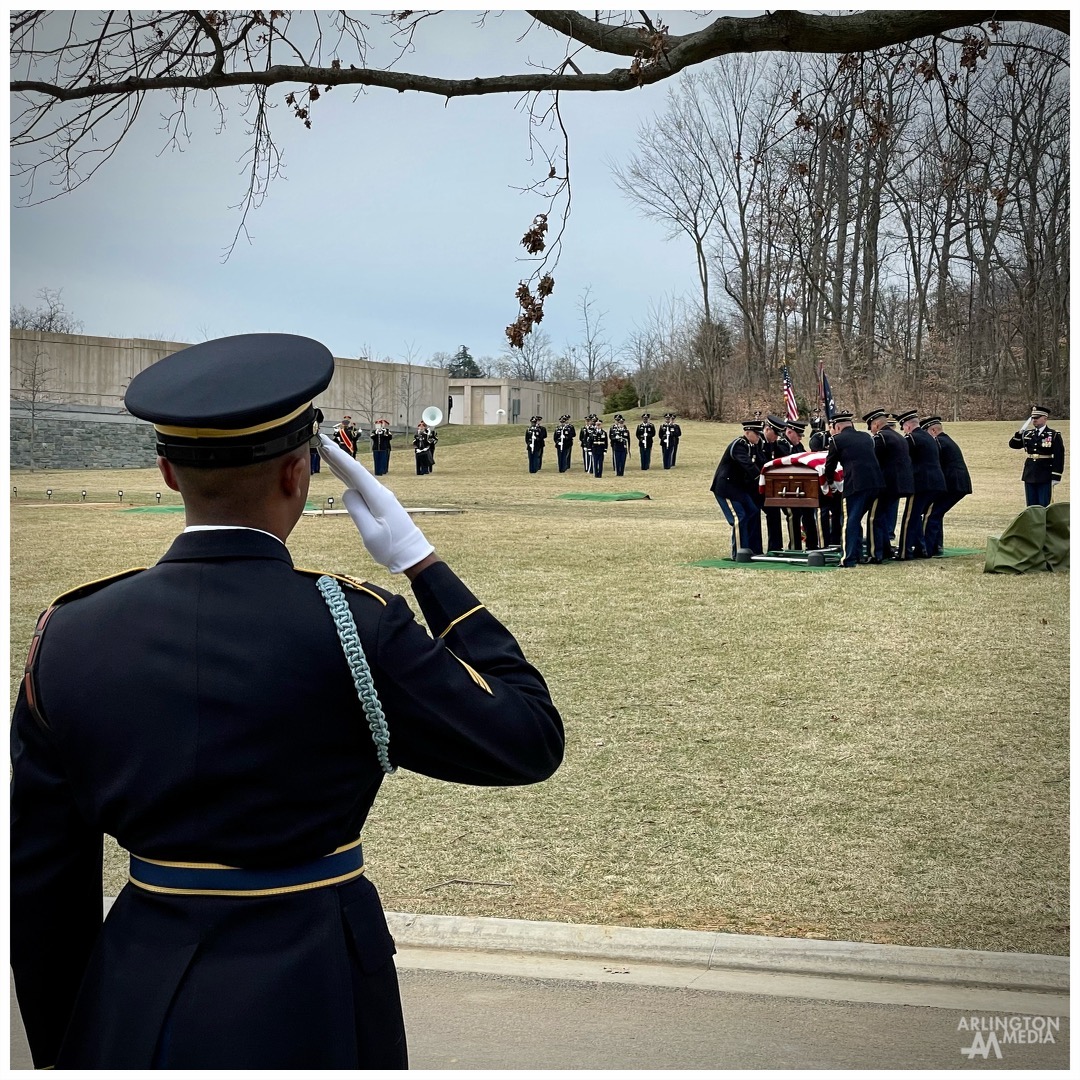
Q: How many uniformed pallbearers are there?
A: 8